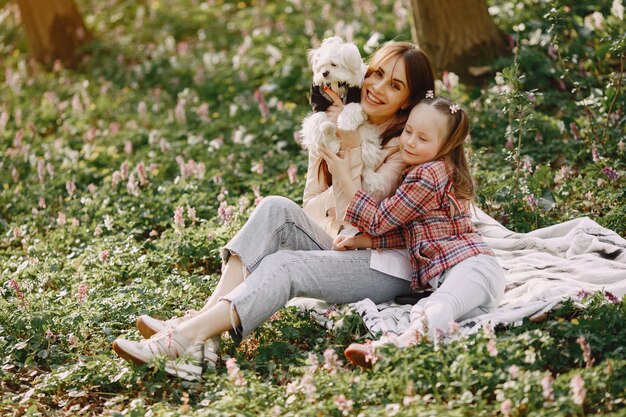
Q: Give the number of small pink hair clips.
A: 2